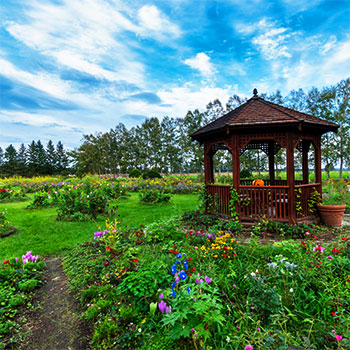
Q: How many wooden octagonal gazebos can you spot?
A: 1